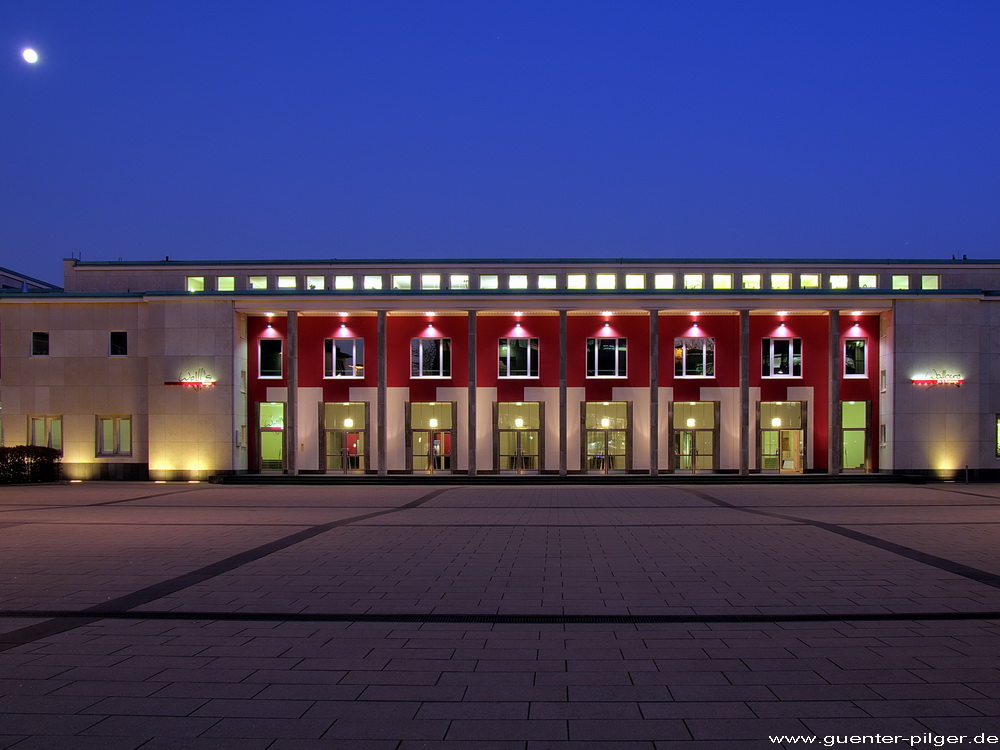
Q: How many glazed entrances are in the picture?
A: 8